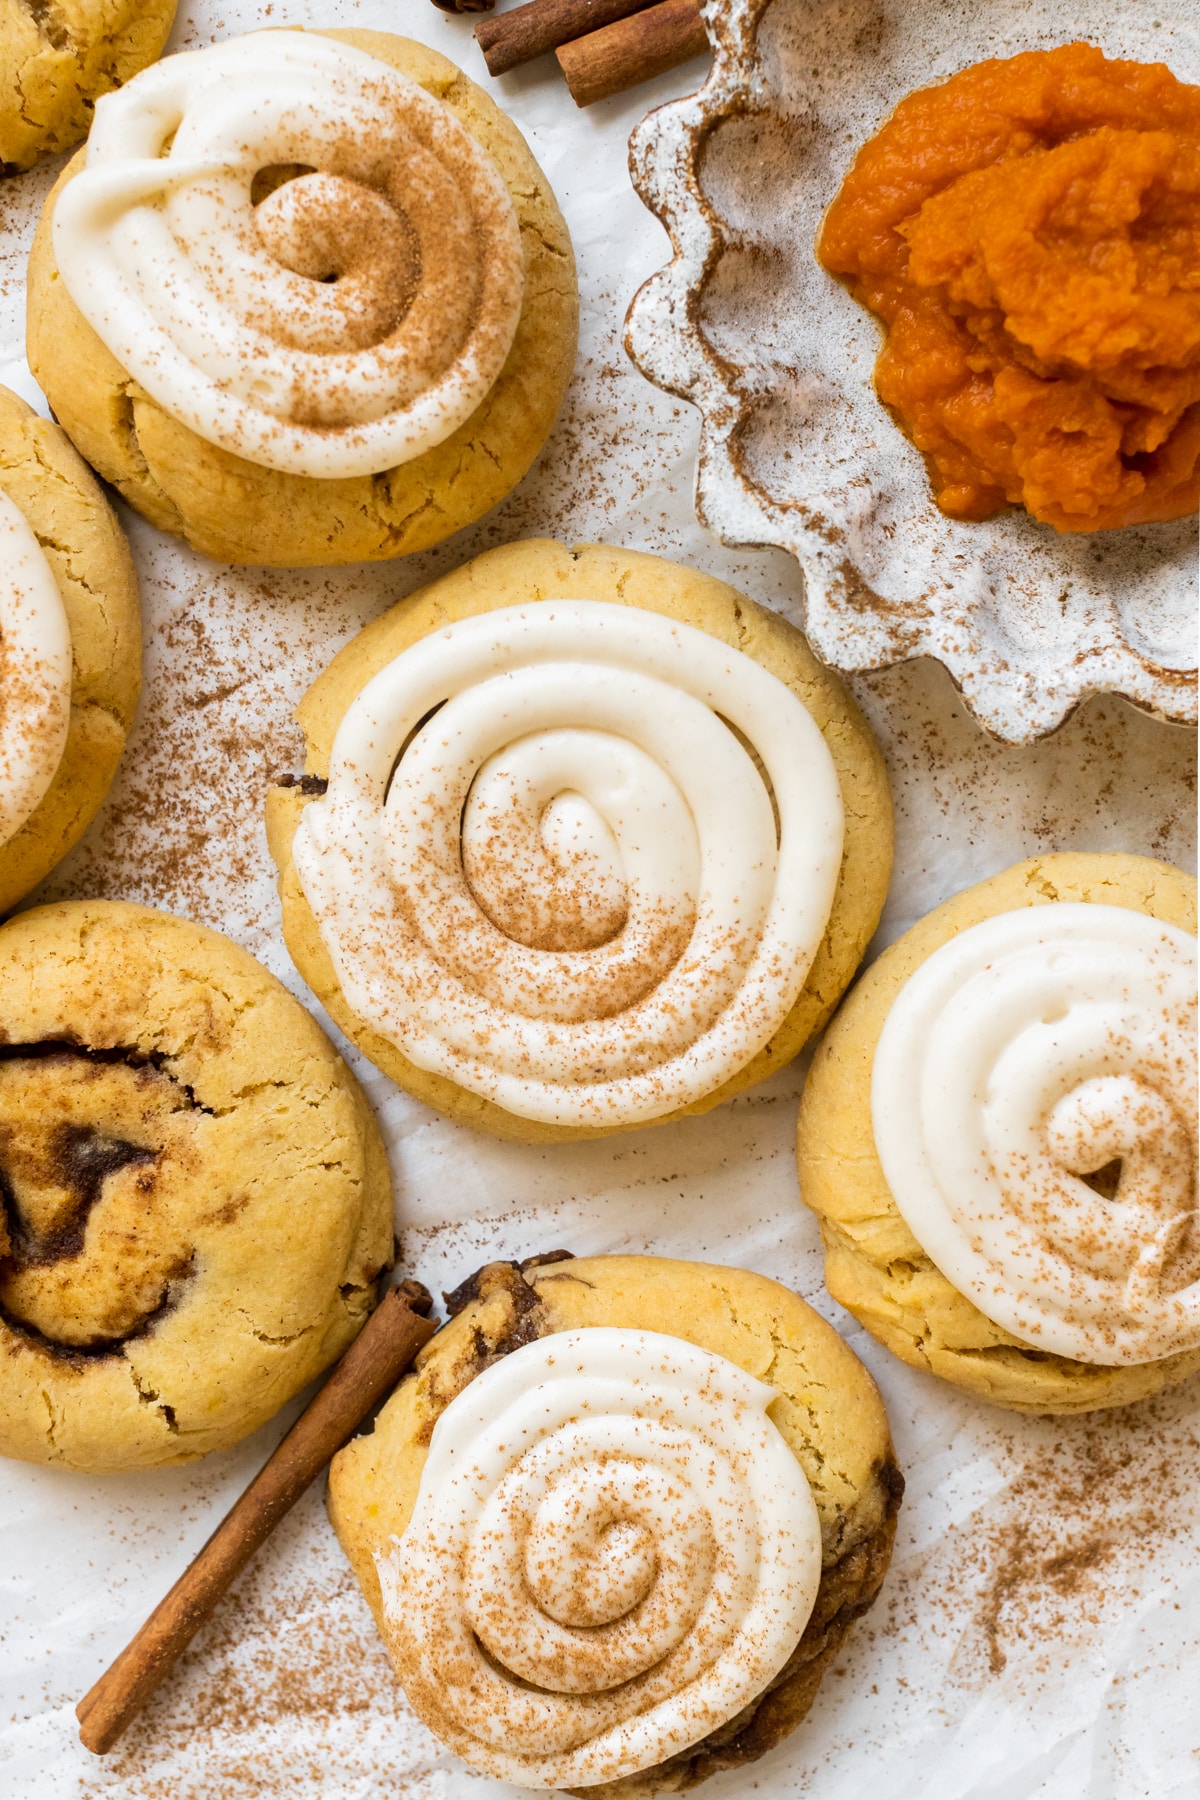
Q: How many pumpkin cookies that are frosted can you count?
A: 5